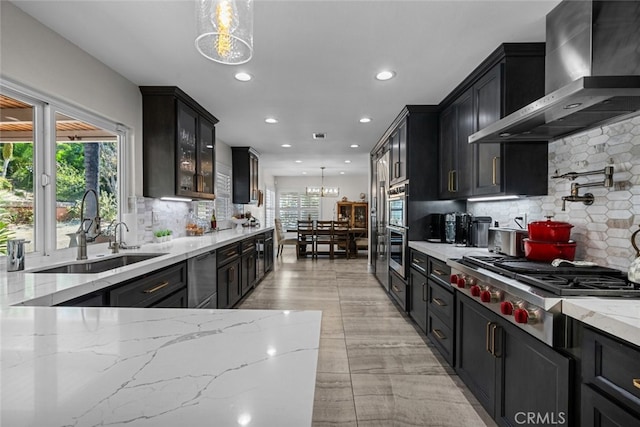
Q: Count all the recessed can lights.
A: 10